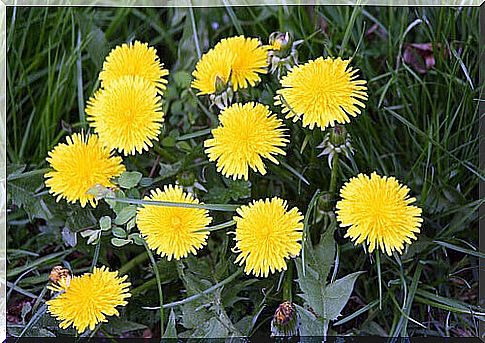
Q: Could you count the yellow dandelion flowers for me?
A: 11